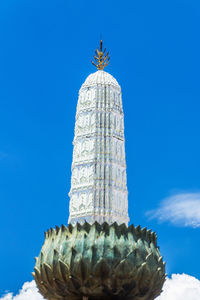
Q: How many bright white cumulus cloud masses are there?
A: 2